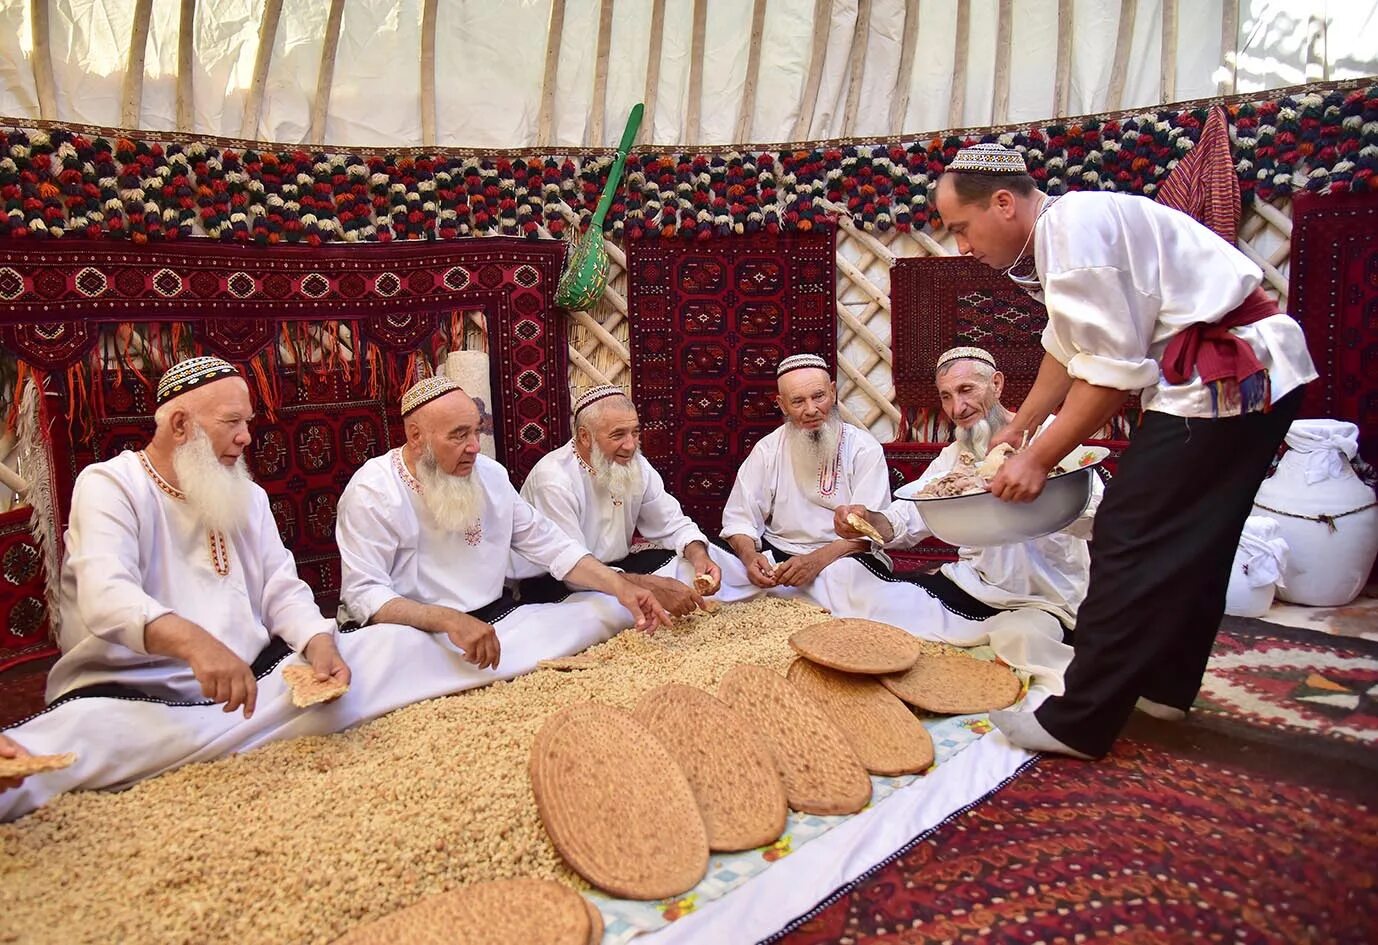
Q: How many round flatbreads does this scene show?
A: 8